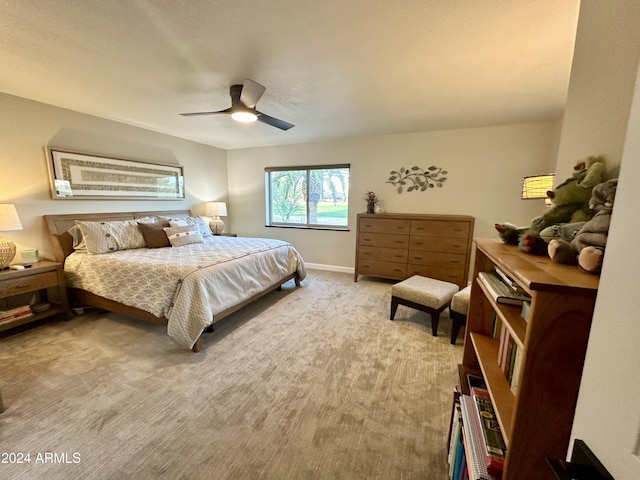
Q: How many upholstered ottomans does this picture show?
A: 2